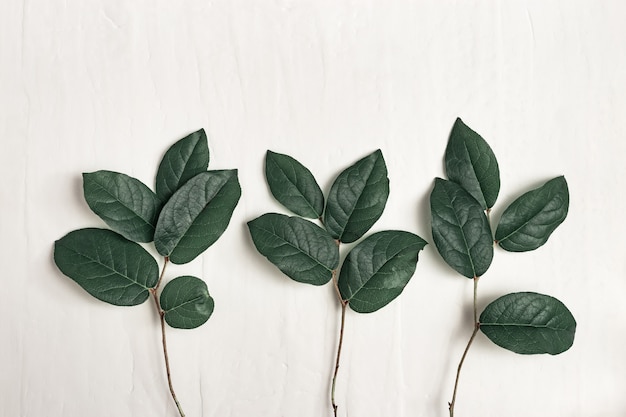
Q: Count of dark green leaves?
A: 13